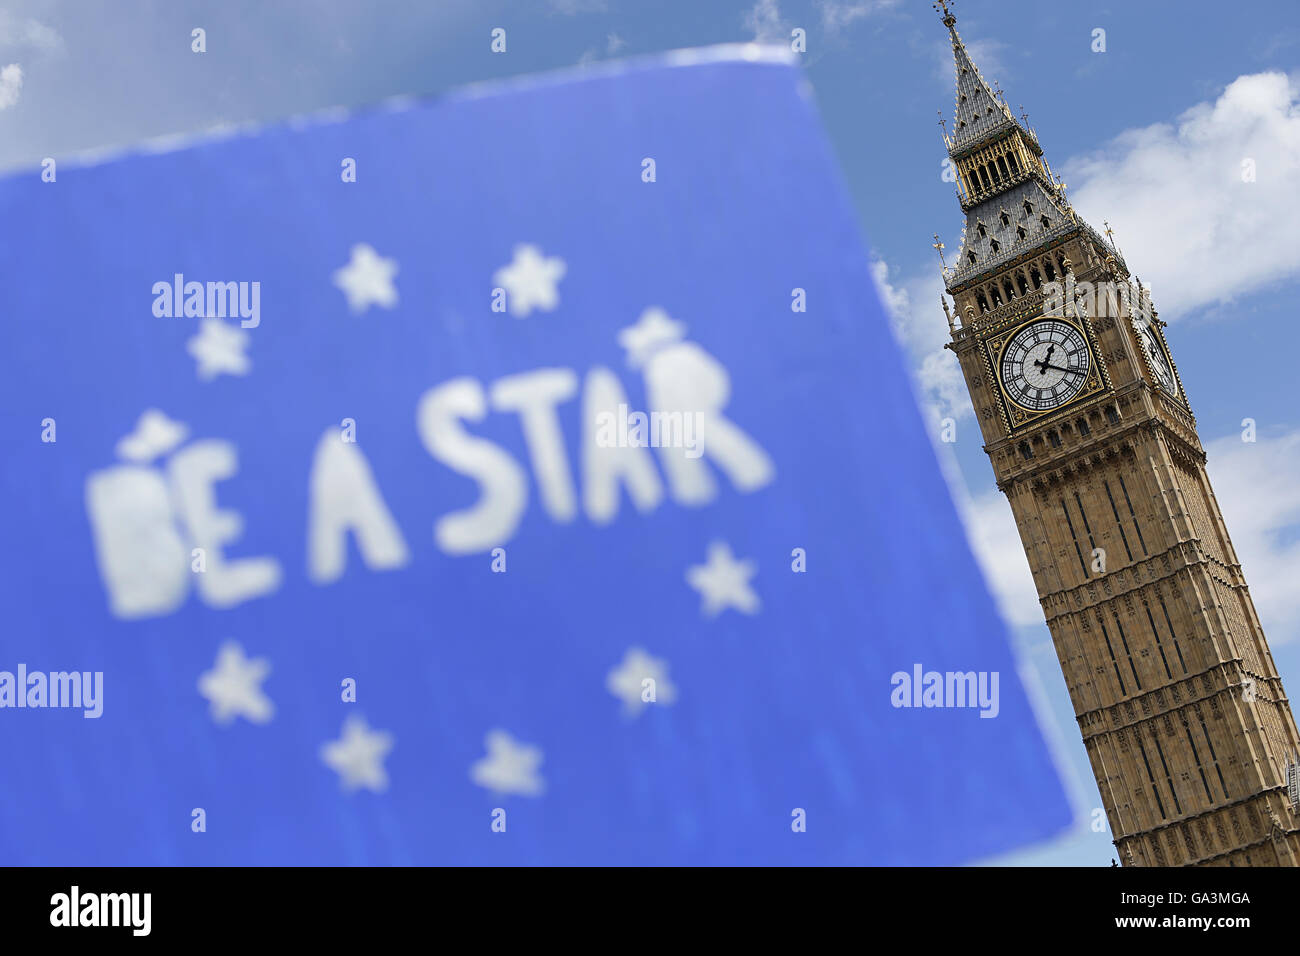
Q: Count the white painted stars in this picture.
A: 10